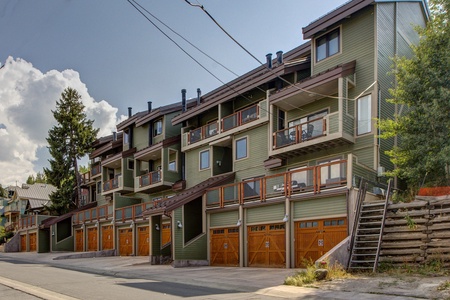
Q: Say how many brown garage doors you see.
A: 11